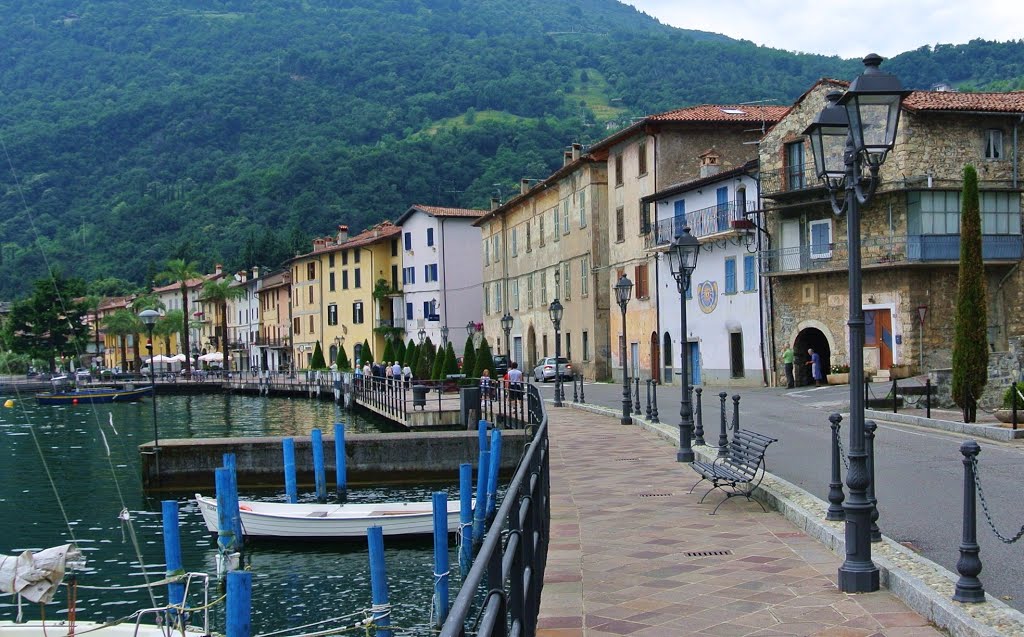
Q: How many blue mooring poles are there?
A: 13